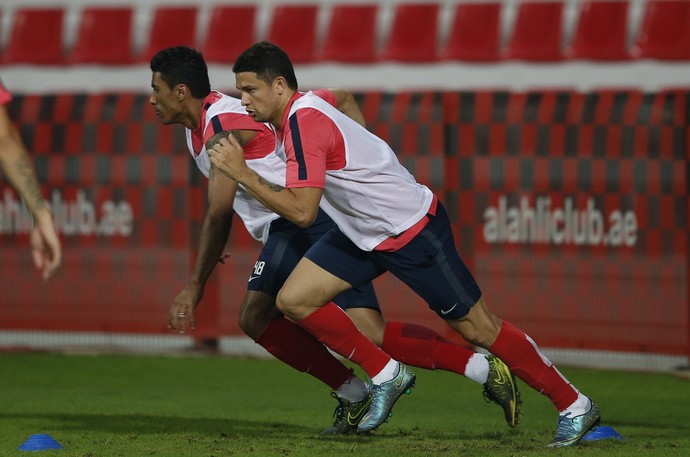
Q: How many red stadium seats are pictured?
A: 11